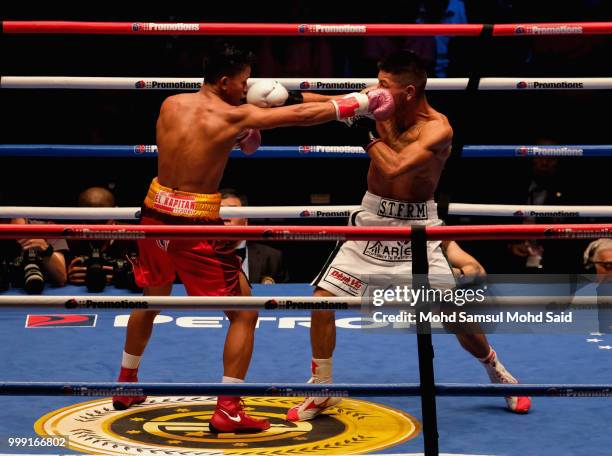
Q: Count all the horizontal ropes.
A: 7